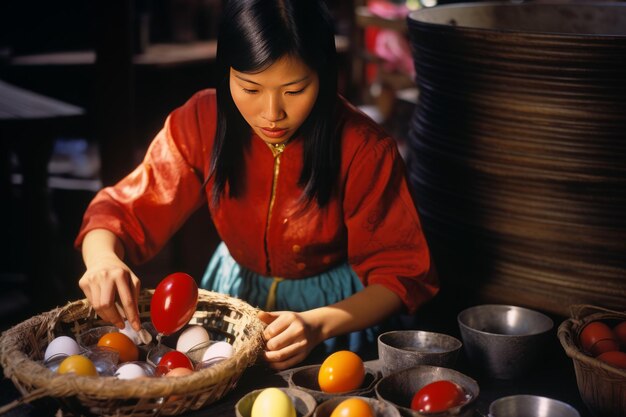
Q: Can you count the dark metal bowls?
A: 7